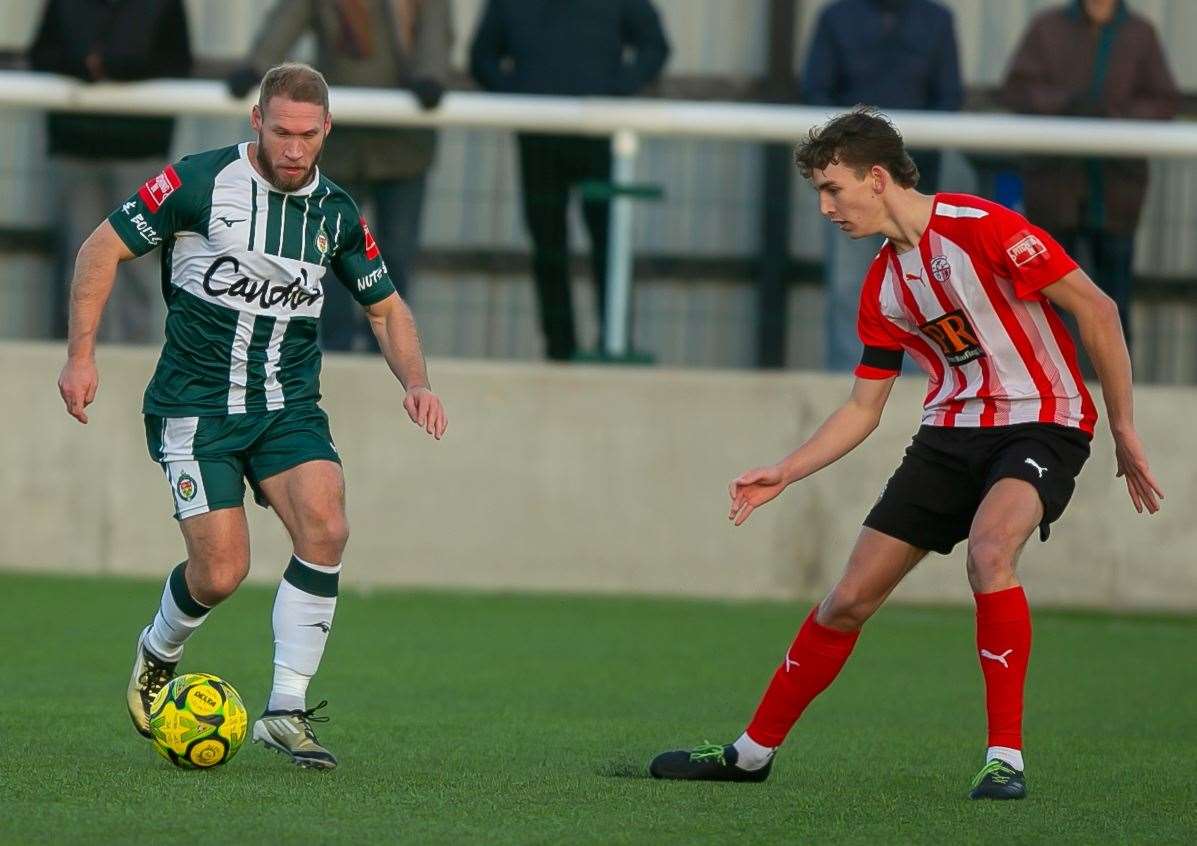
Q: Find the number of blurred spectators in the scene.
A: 5